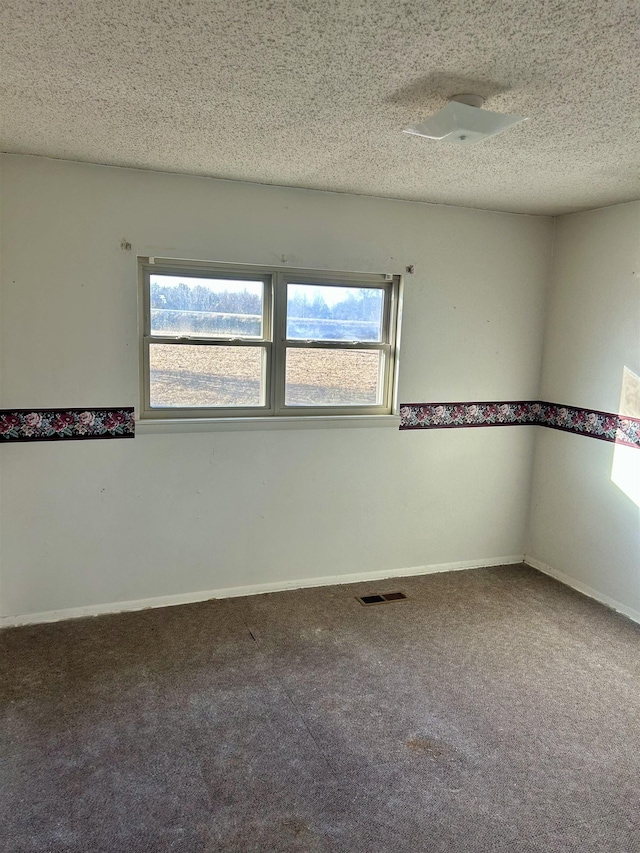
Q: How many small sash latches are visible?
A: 4